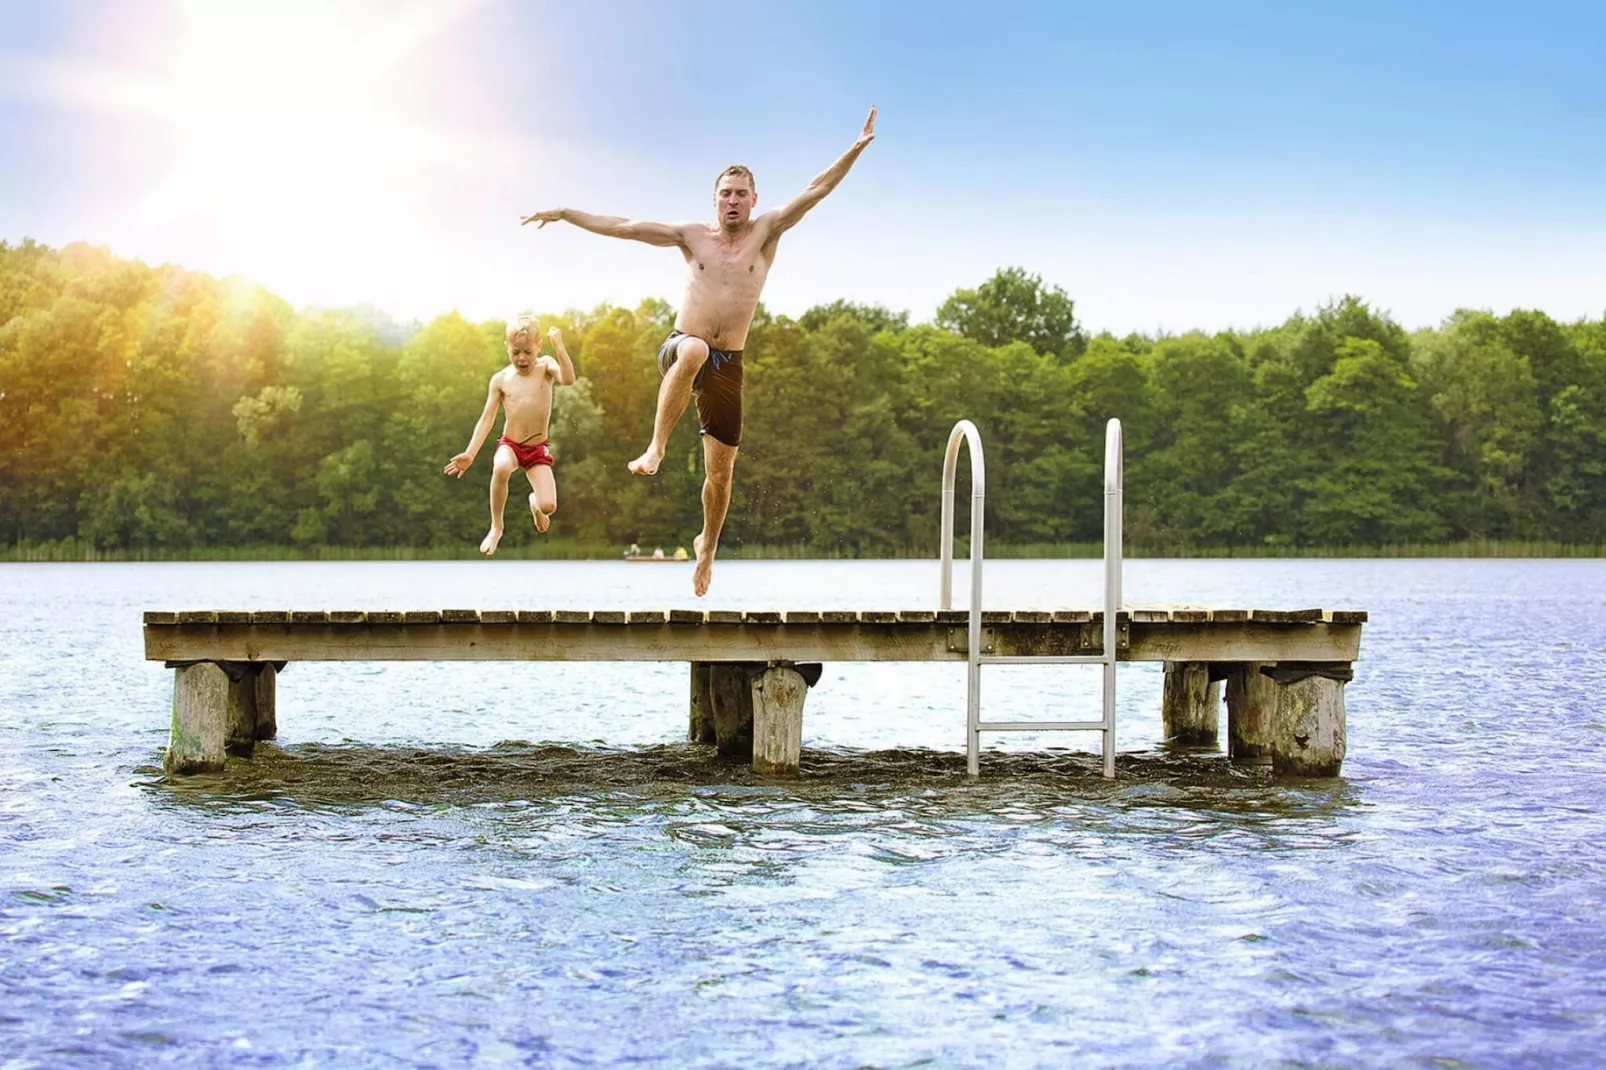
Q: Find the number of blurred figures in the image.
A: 3